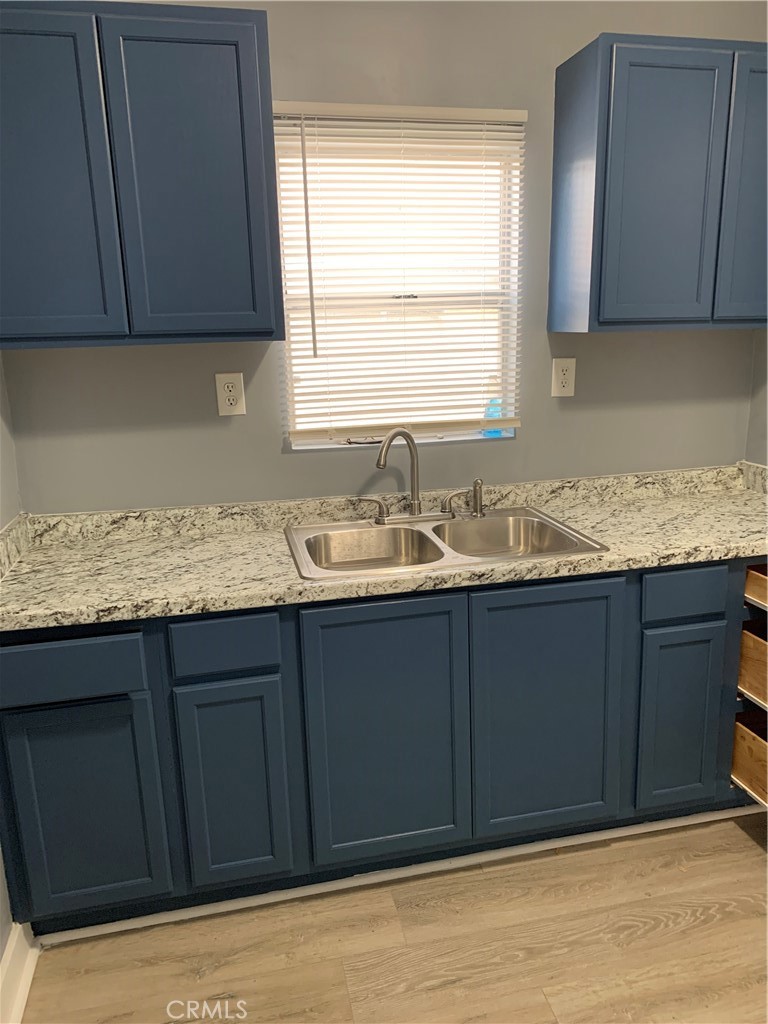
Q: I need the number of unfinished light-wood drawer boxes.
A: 3